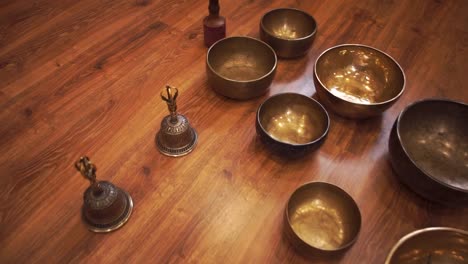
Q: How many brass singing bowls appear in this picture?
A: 7